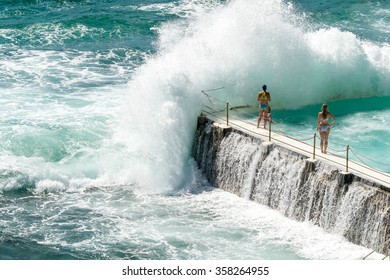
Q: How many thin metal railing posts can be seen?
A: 4